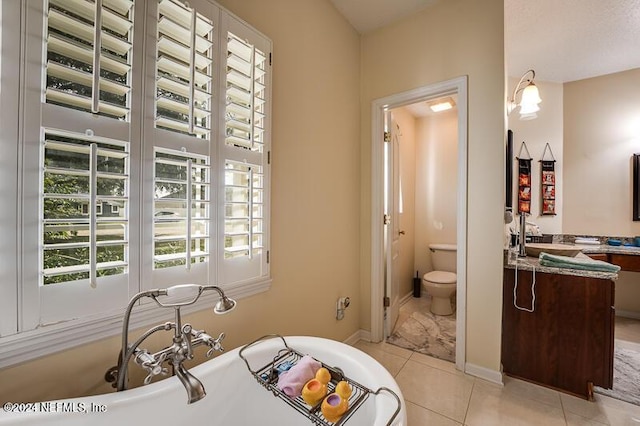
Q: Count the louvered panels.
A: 6